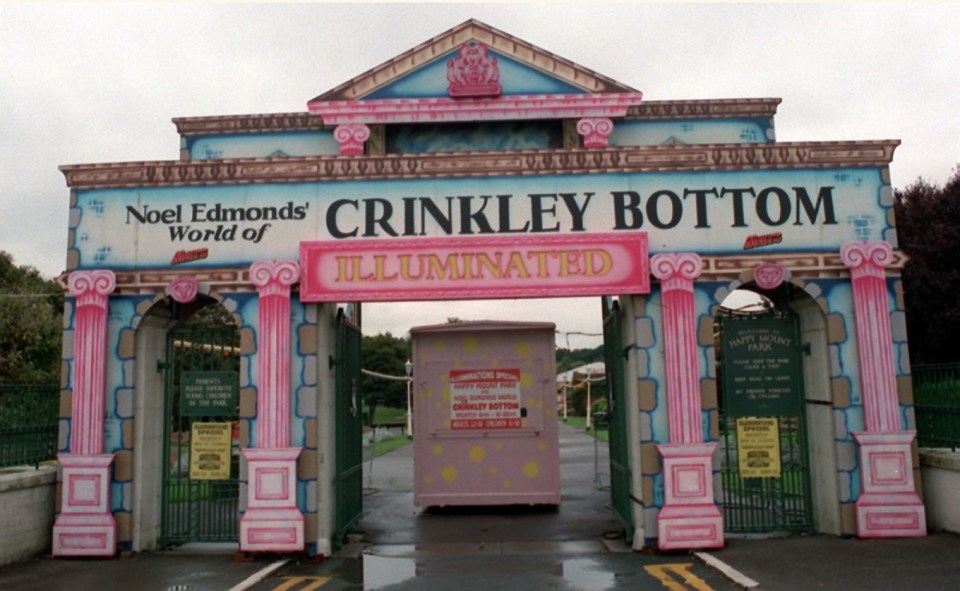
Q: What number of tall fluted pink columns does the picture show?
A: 4